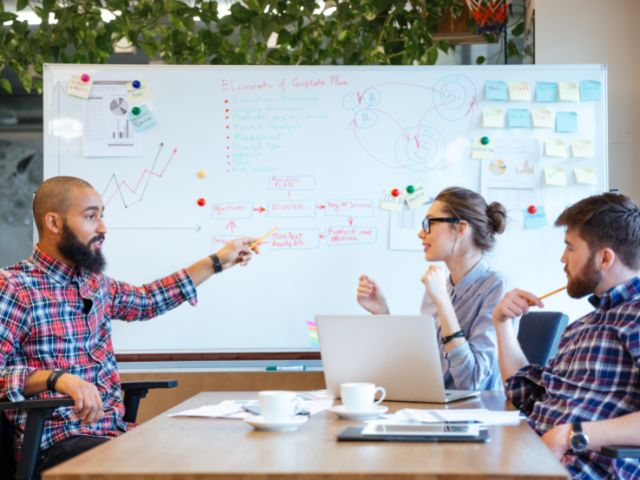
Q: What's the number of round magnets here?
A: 9